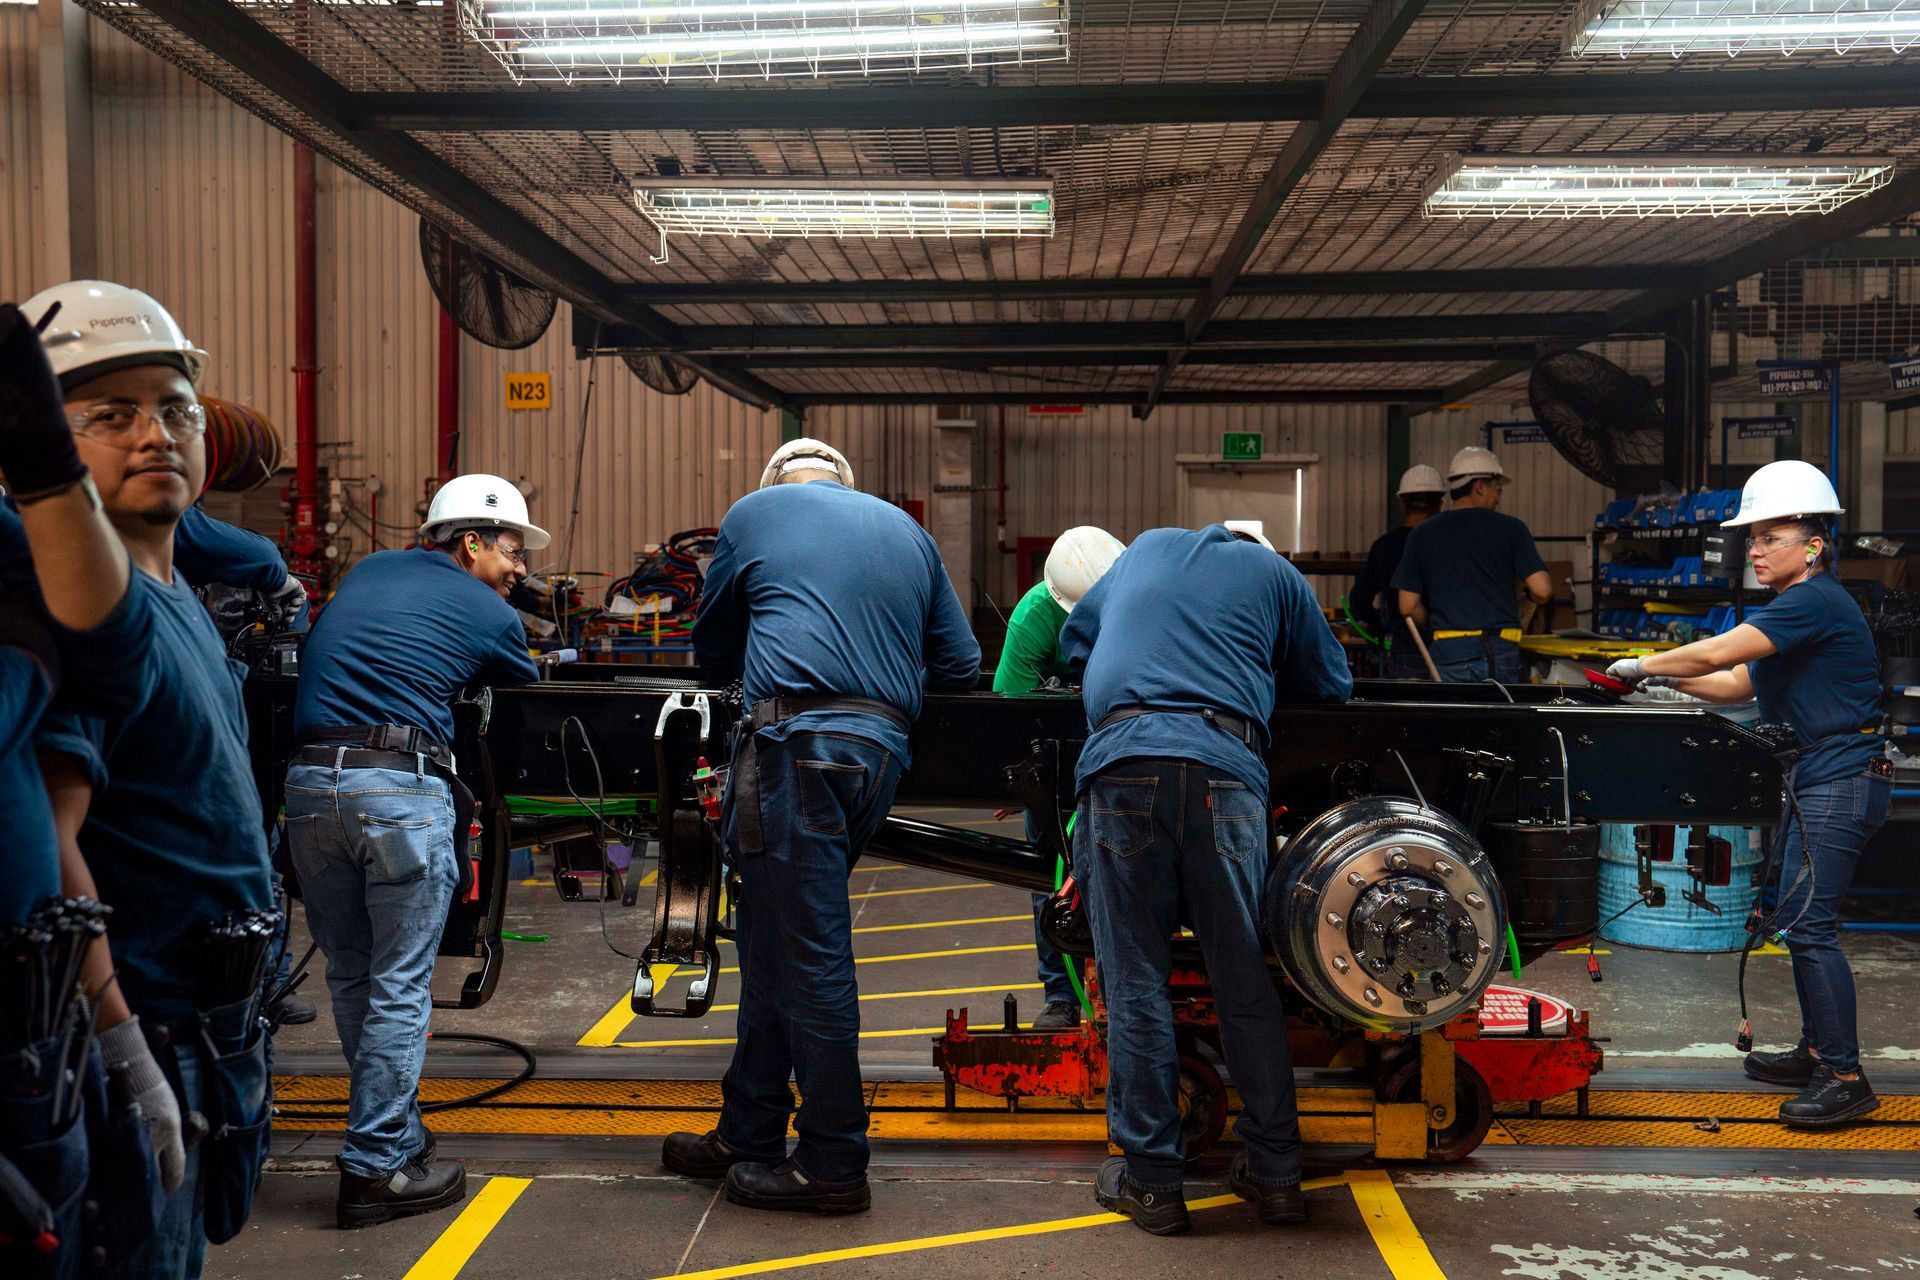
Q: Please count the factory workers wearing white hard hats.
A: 8